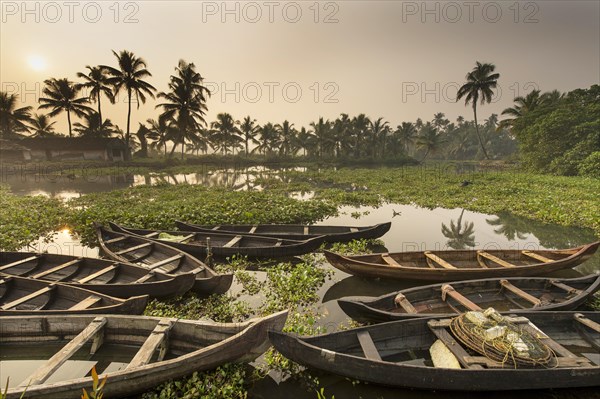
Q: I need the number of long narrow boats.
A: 9